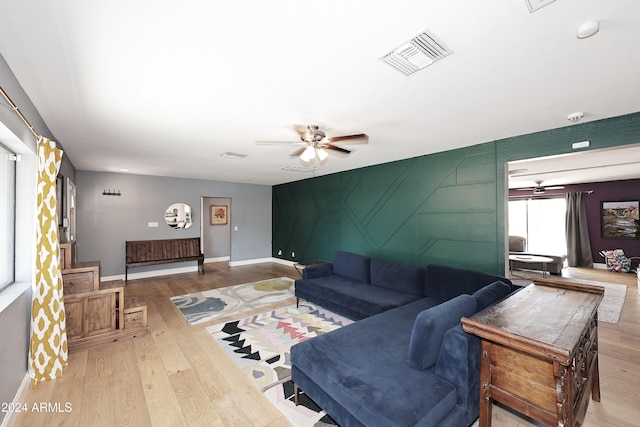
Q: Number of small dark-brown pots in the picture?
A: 0